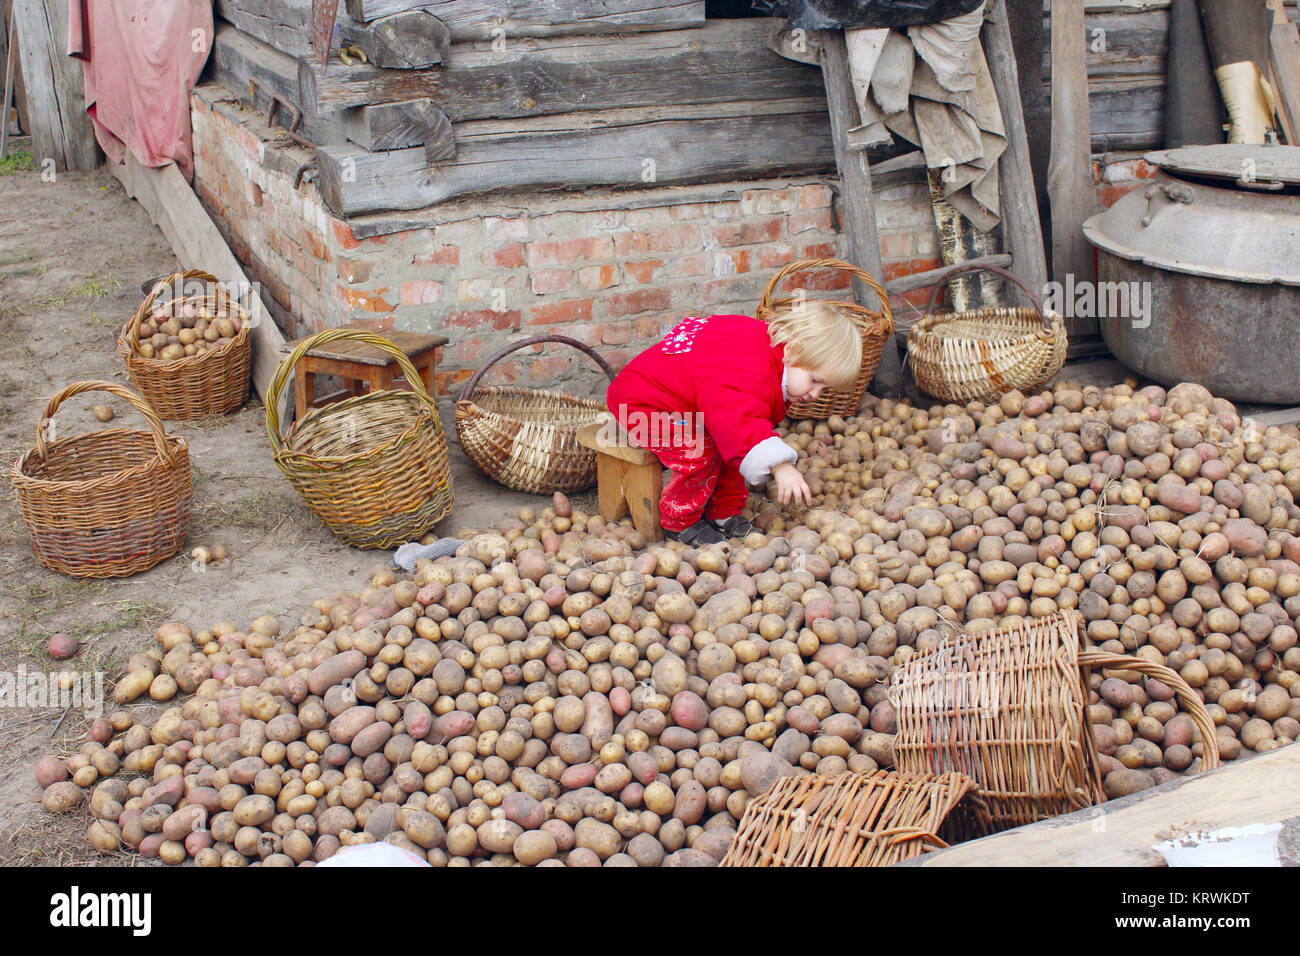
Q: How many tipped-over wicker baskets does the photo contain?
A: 2